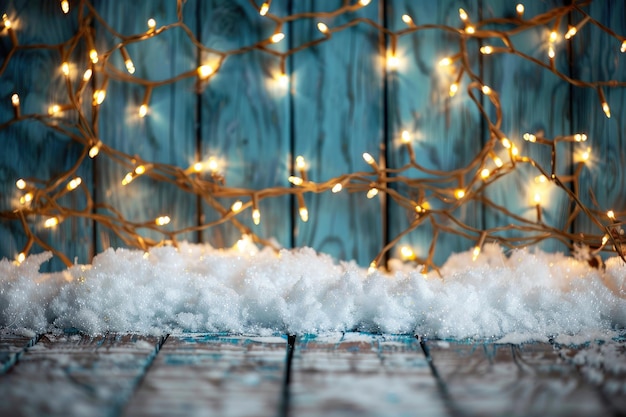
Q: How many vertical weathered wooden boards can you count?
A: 7